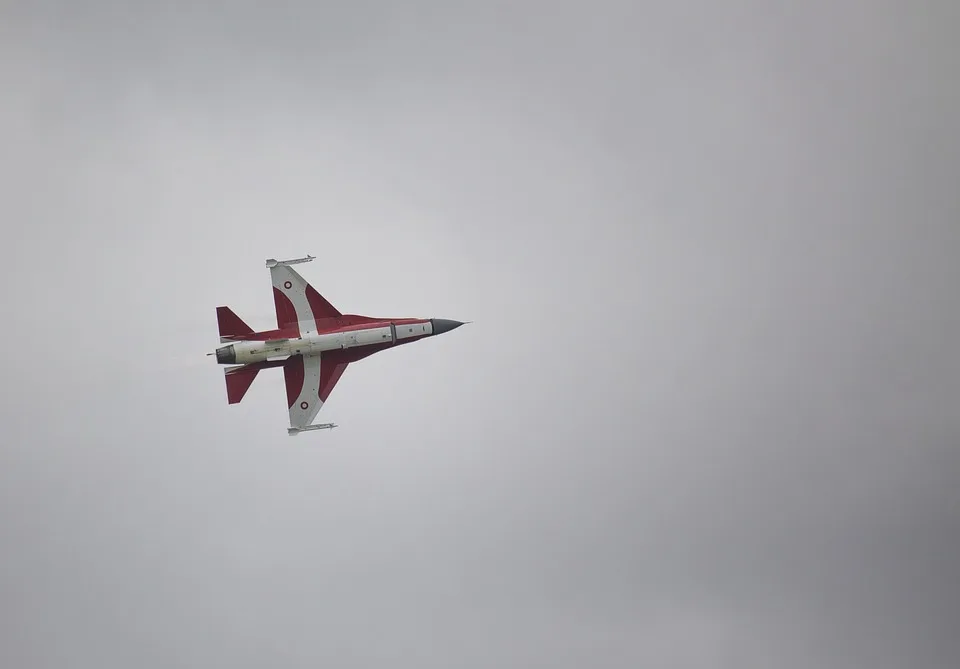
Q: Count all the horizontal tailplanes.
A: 2